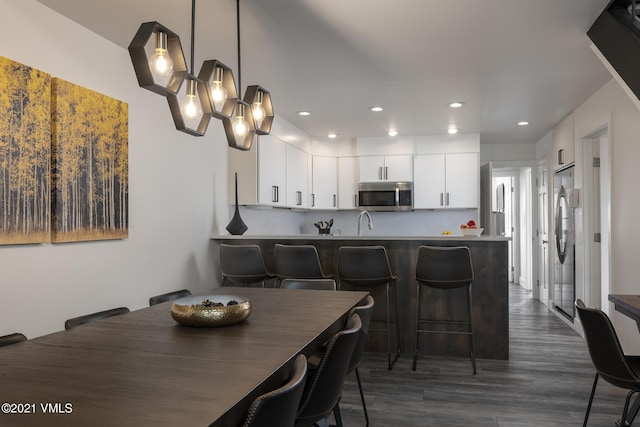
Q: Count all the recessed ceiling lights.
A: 7